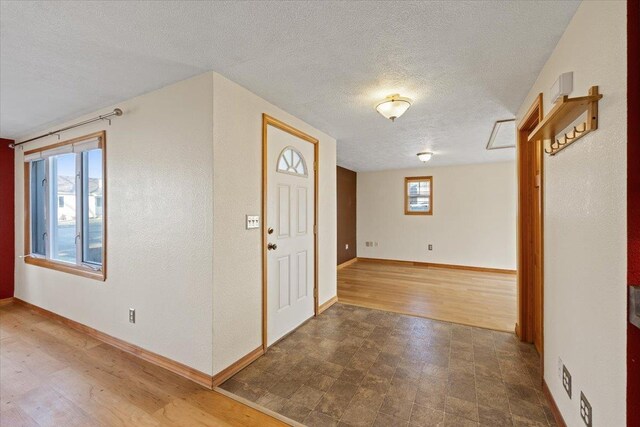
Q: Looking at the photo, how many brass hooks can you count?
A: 5